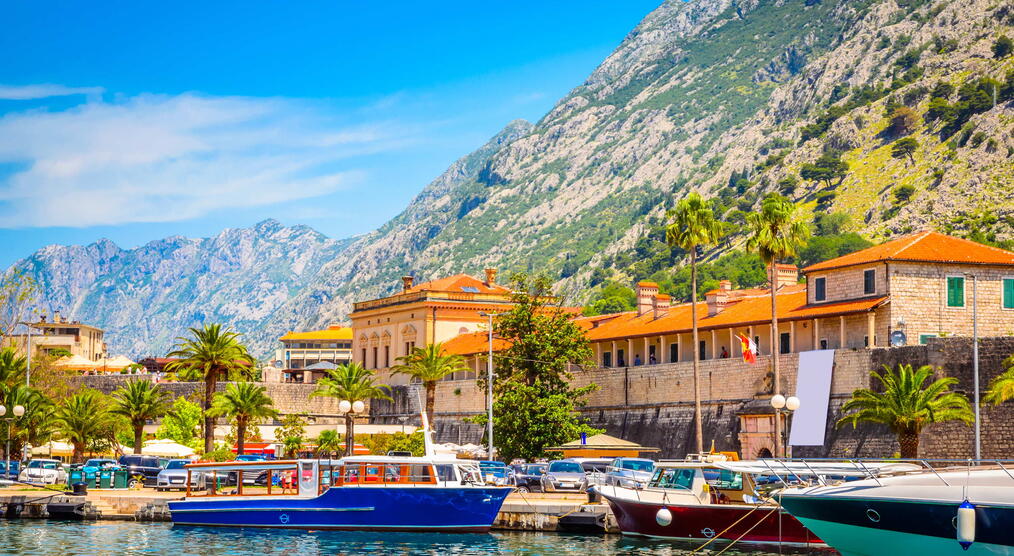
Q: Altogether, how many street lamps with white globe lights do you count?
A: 3